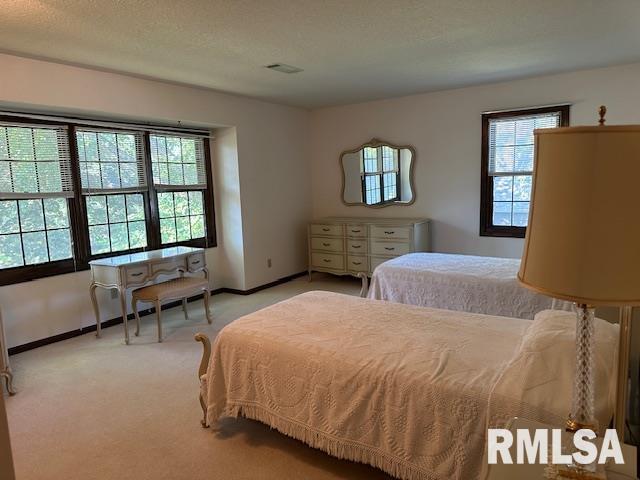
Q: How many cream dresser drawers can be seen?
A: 9